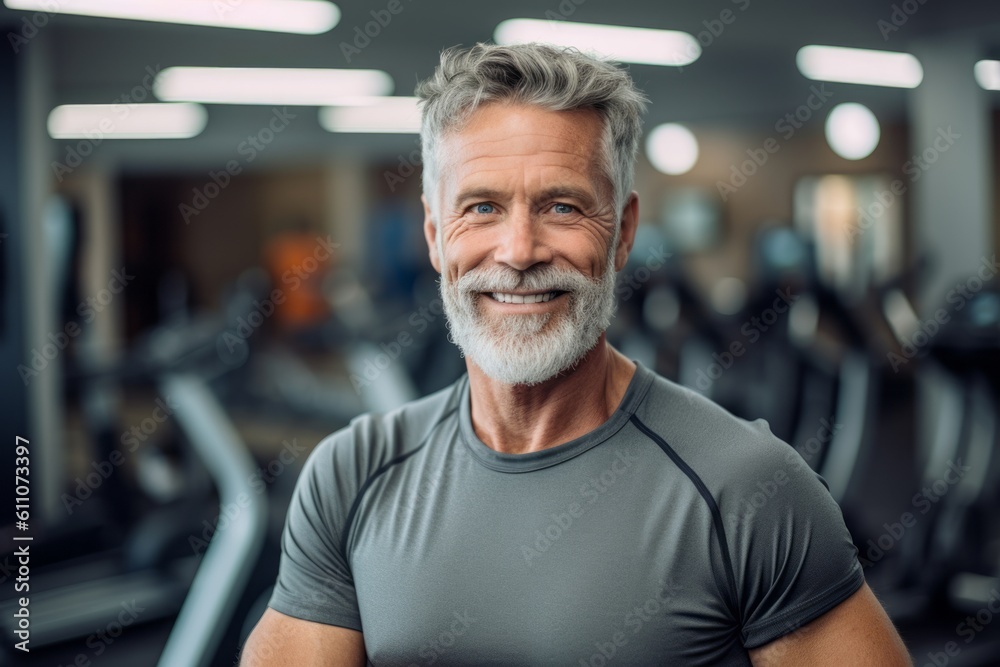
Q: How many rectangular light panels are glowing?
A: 7